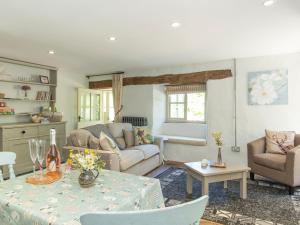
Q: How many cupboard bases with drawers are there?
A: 1